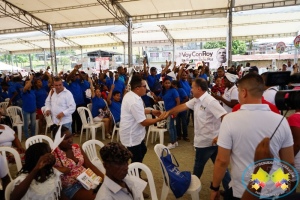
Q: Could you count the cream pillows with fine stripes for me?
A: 0